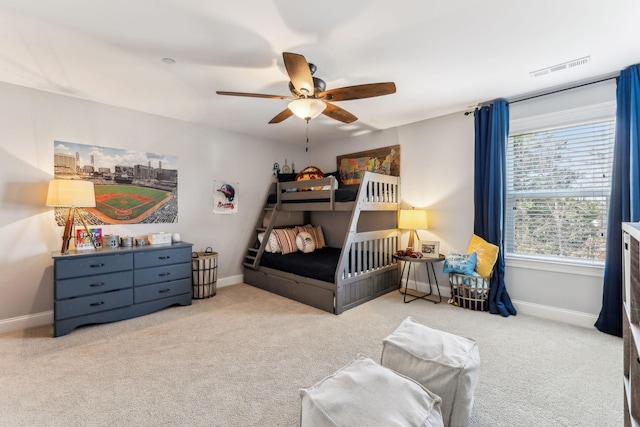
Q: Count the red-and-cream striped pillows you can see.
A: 2